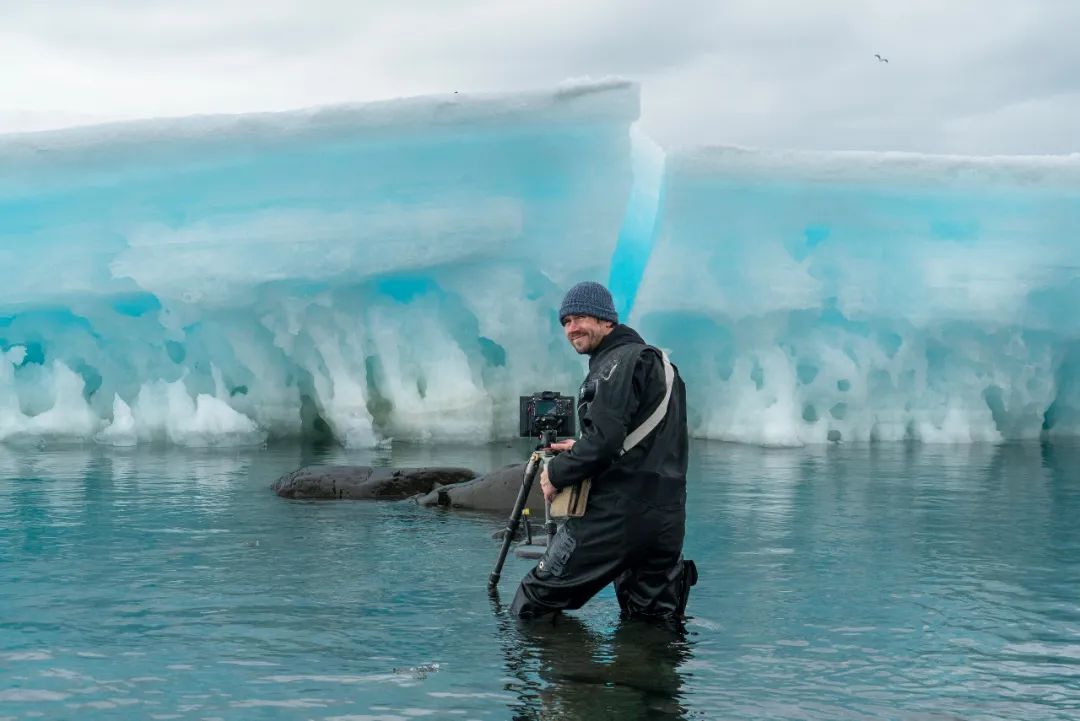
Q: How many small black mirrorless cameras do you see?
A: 1